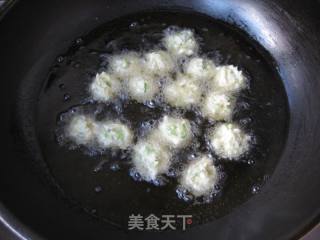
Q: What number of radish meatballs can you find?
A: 15